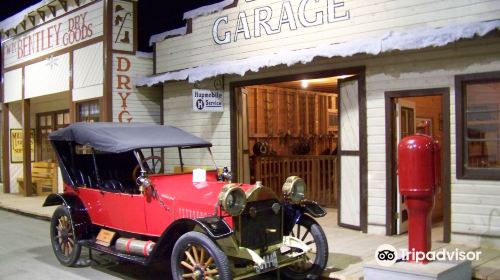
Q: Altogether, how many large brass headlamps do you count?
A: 2